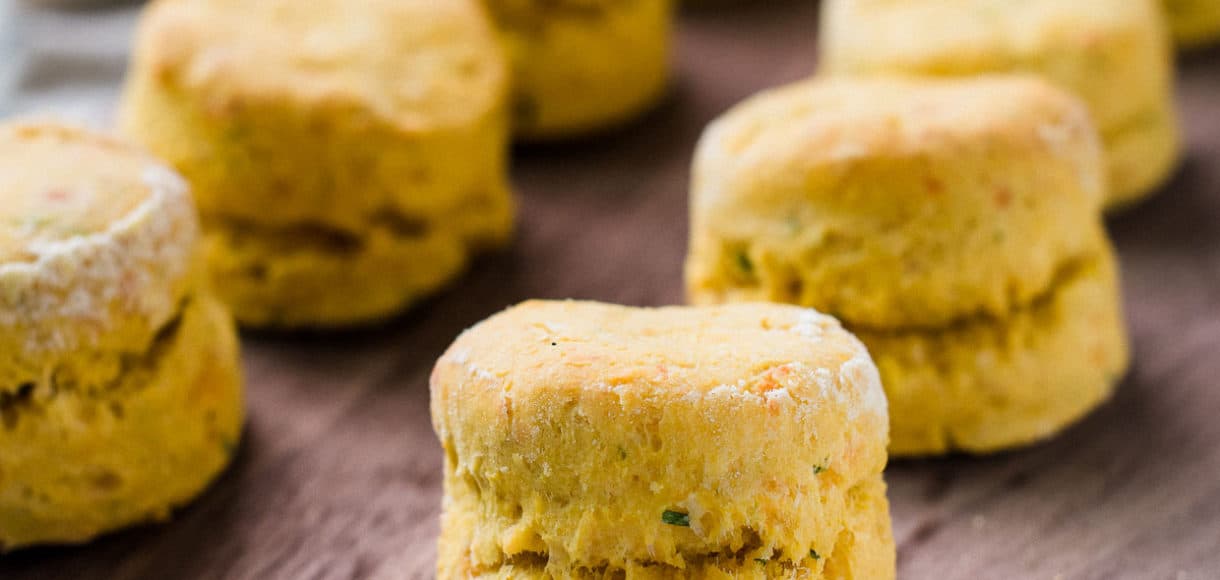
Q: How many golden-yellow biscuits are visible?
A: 7